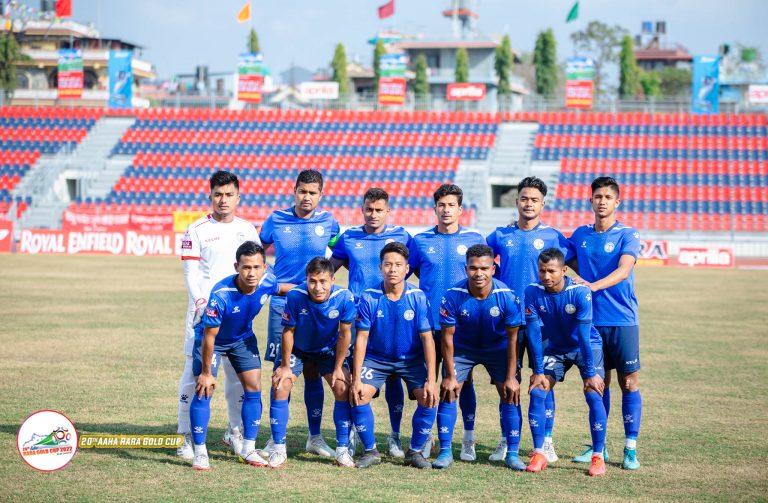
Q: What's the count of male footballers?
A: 11